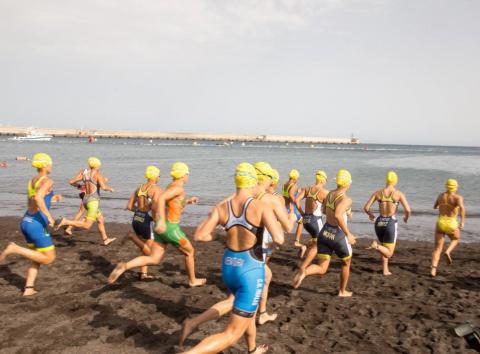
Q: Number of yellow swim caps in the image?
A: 12